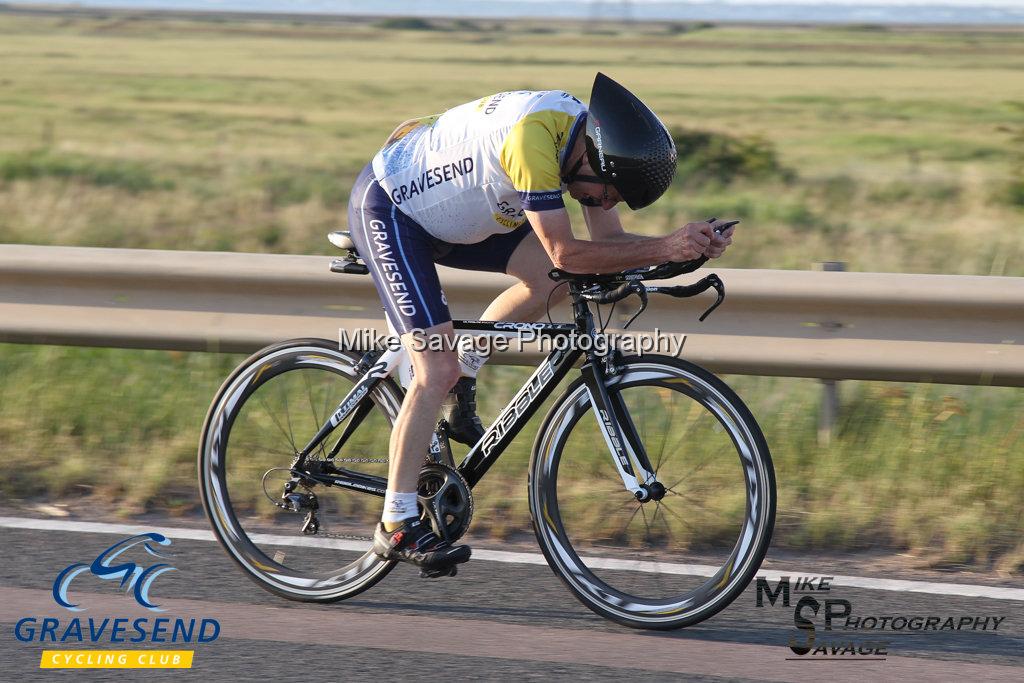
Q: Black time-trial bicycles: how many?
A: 1